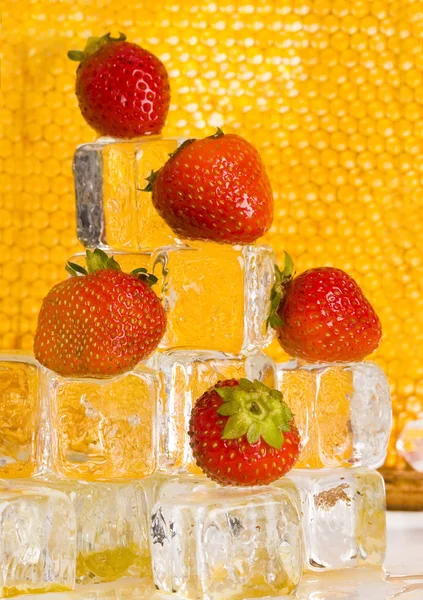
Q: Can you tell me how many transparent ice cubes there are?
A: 11